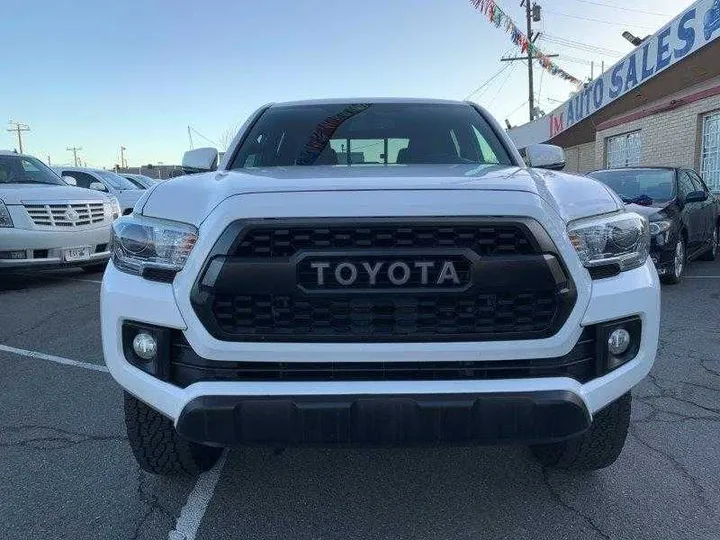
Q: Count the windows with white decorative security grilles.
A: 2